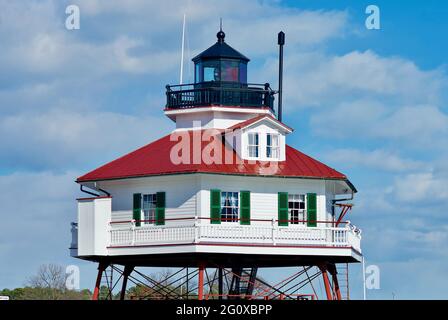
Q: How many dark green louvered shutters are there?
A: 6